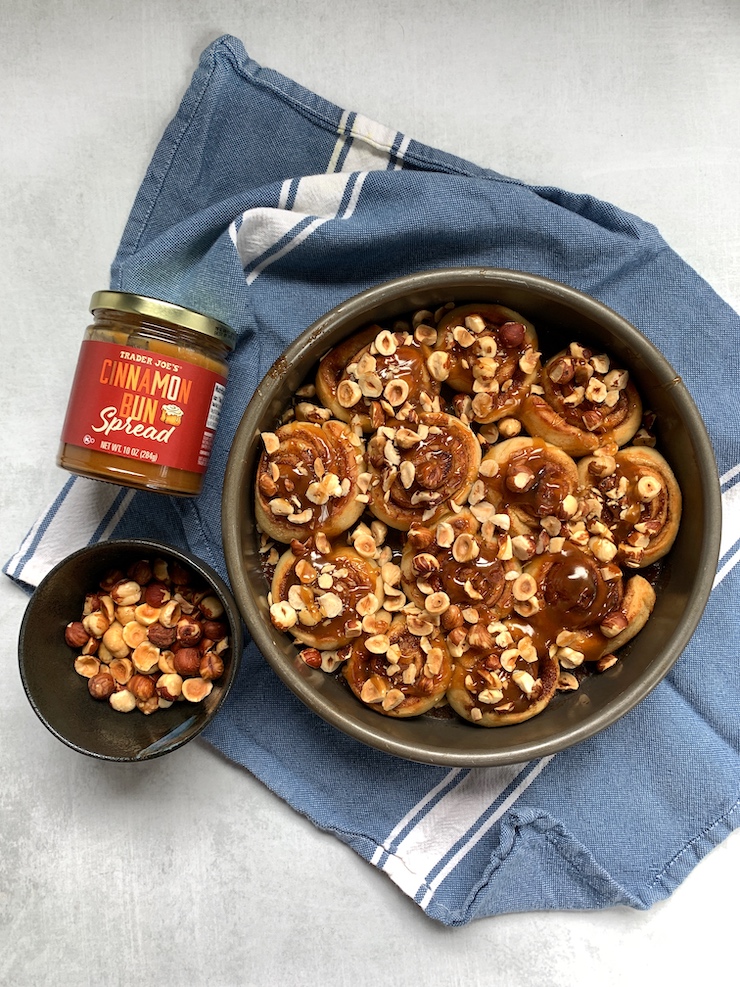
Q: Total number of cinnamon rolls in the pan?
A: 12